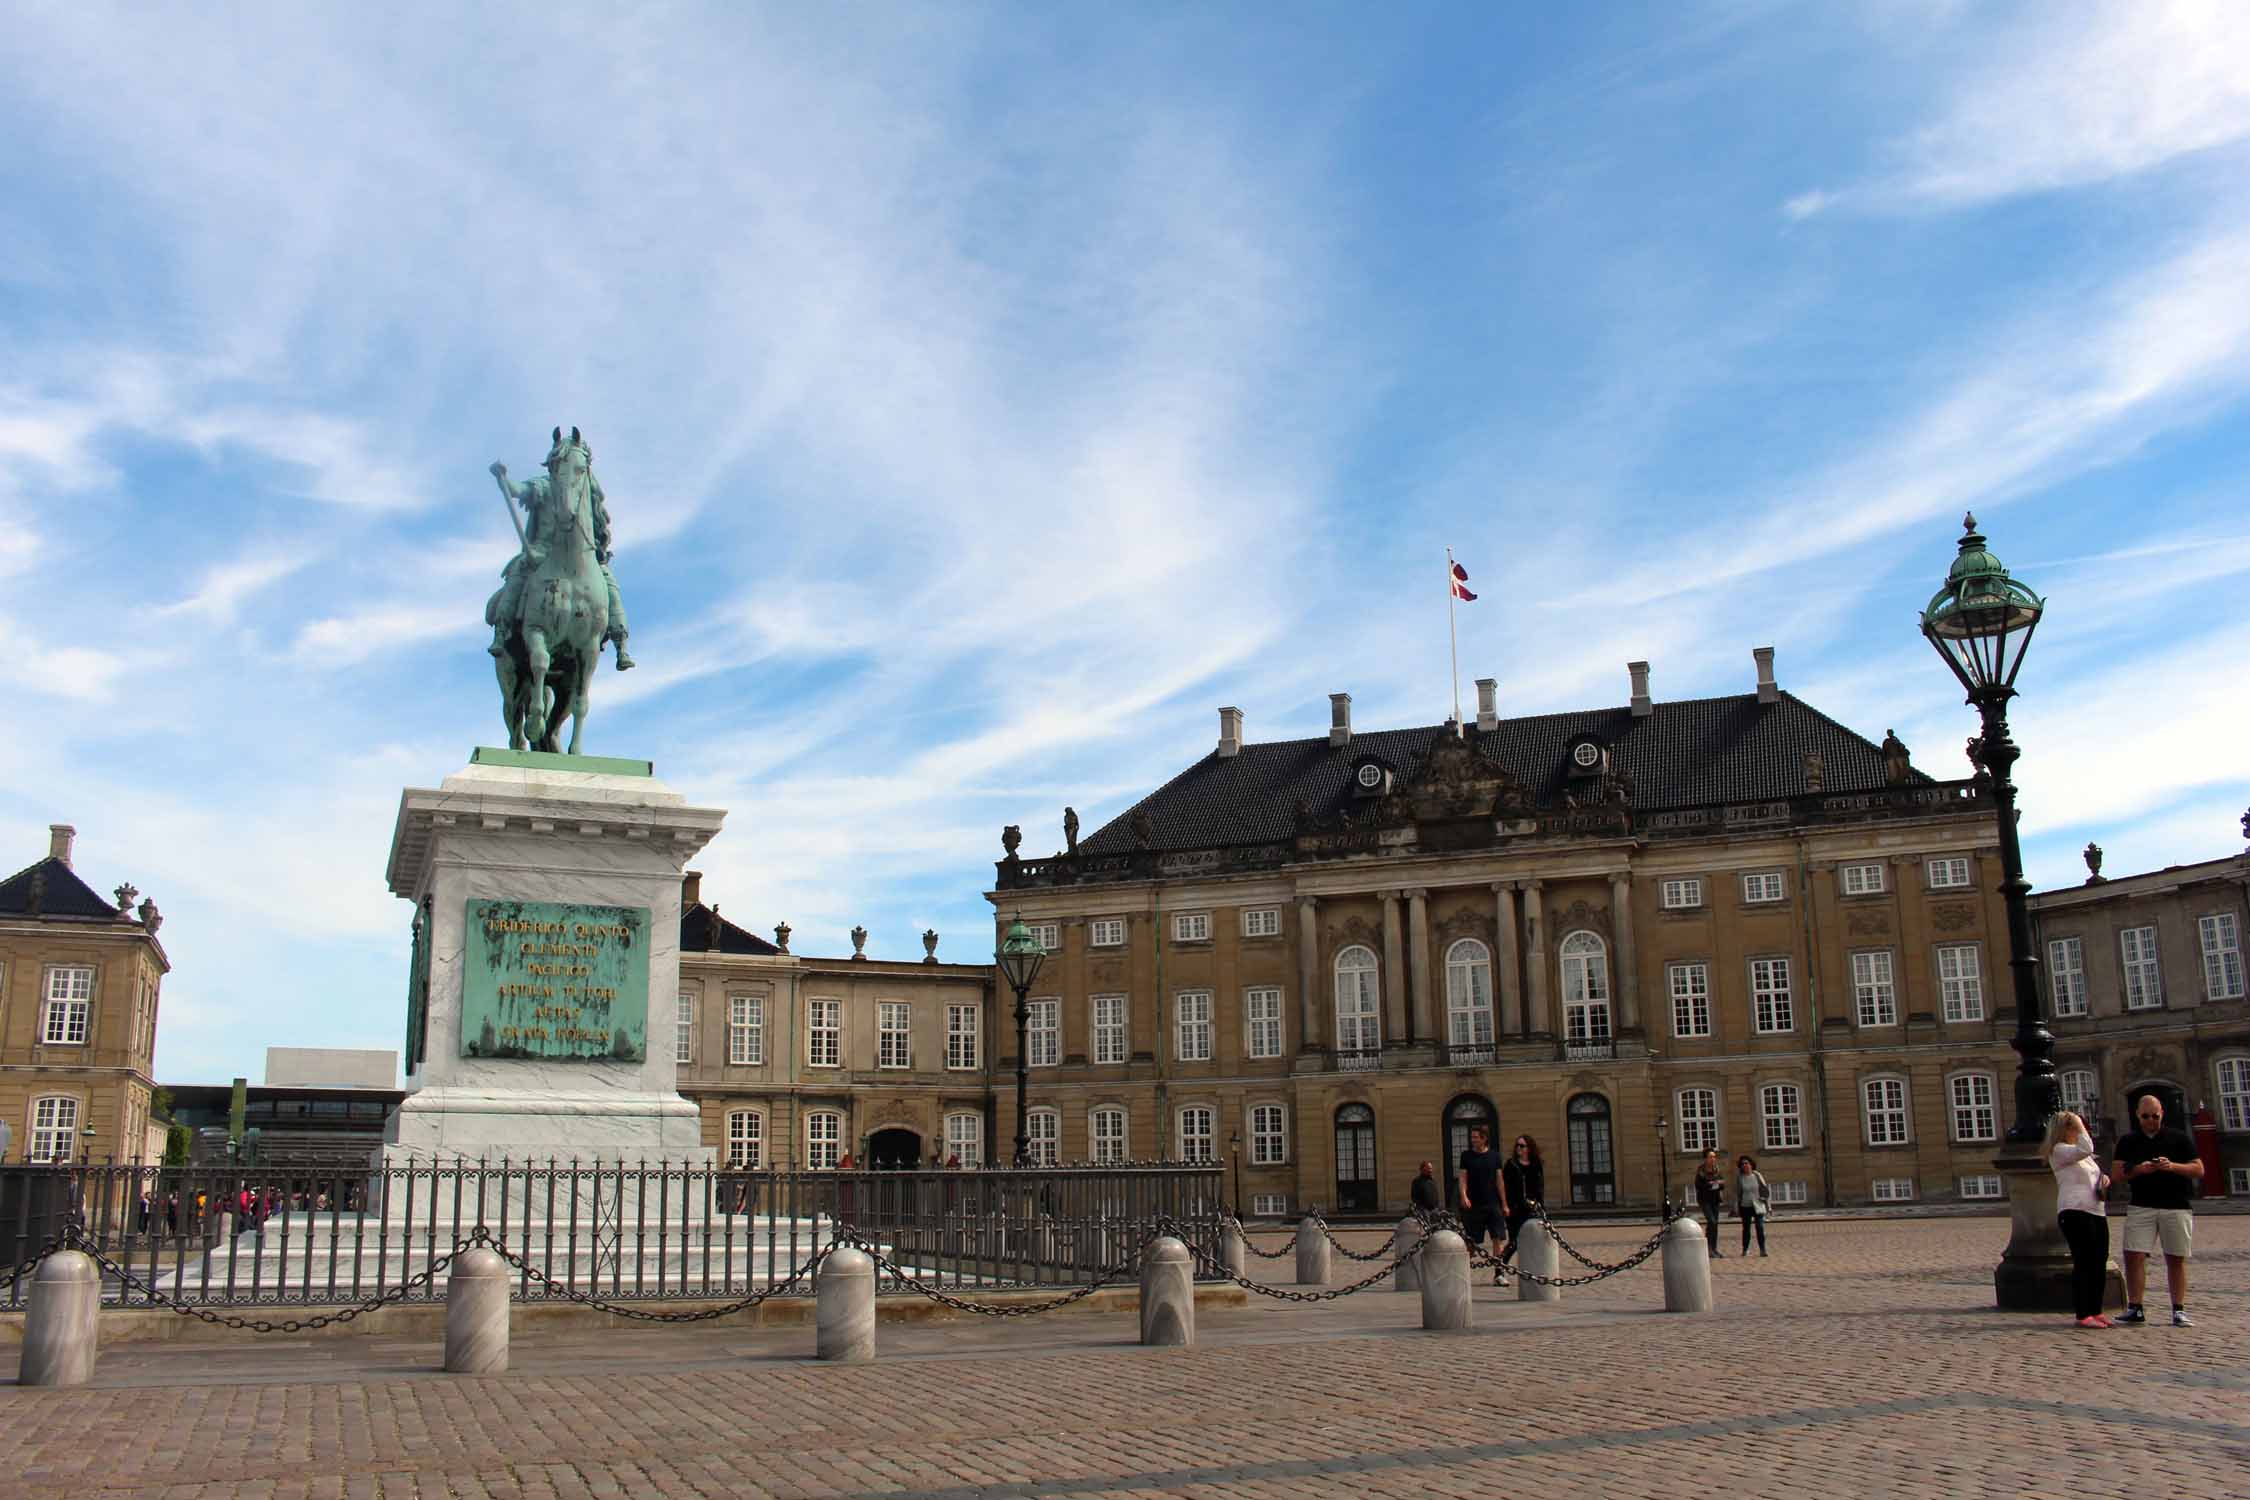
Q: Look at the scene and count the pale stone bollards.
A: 10